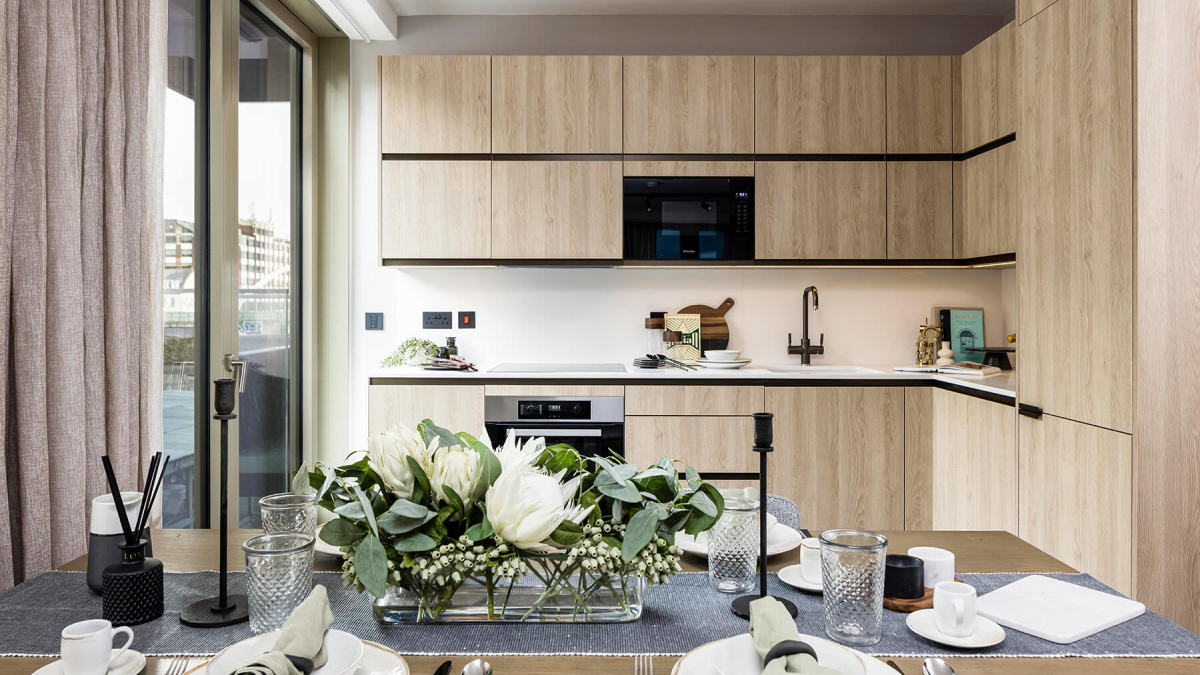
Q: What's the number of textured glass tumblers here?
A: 4